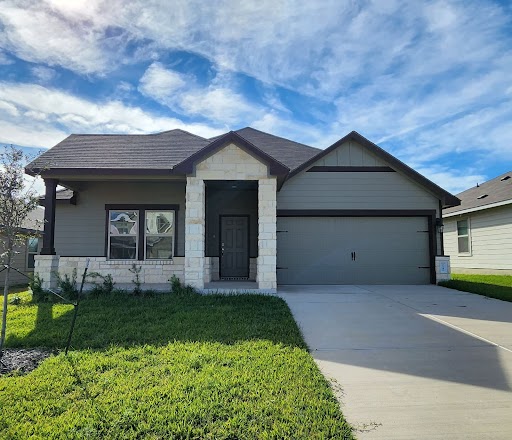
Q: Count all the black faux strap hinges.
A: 4